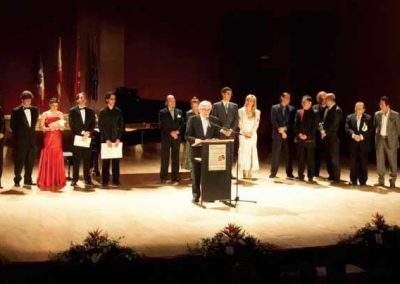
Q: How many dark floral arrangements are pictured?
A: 3